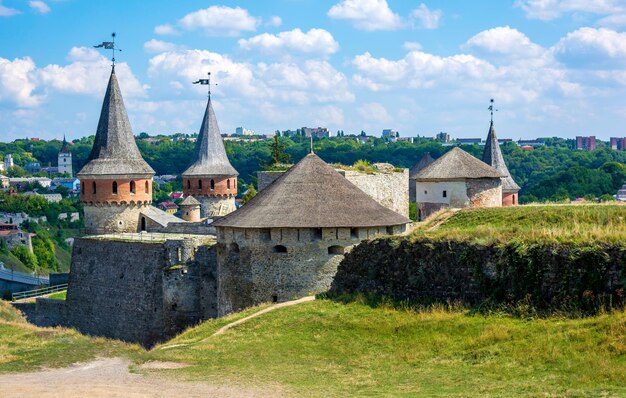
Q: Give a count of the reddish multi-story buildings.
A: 2